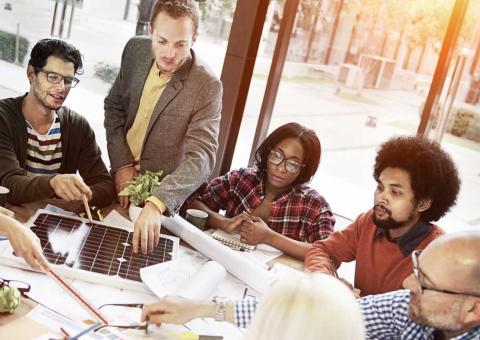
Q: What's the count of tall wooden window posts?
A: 3